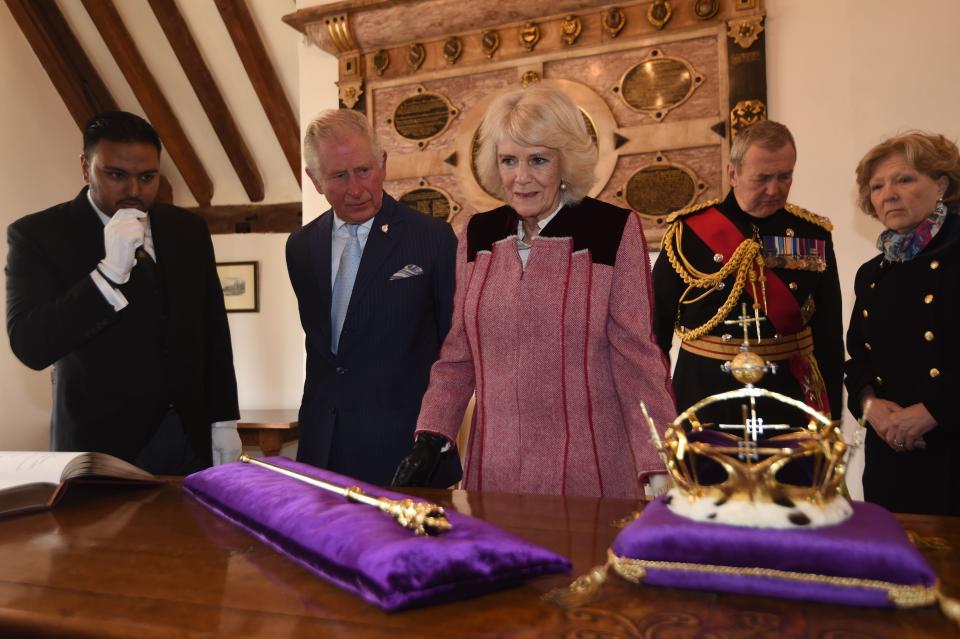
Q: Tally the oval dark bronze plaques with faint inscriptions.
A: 4